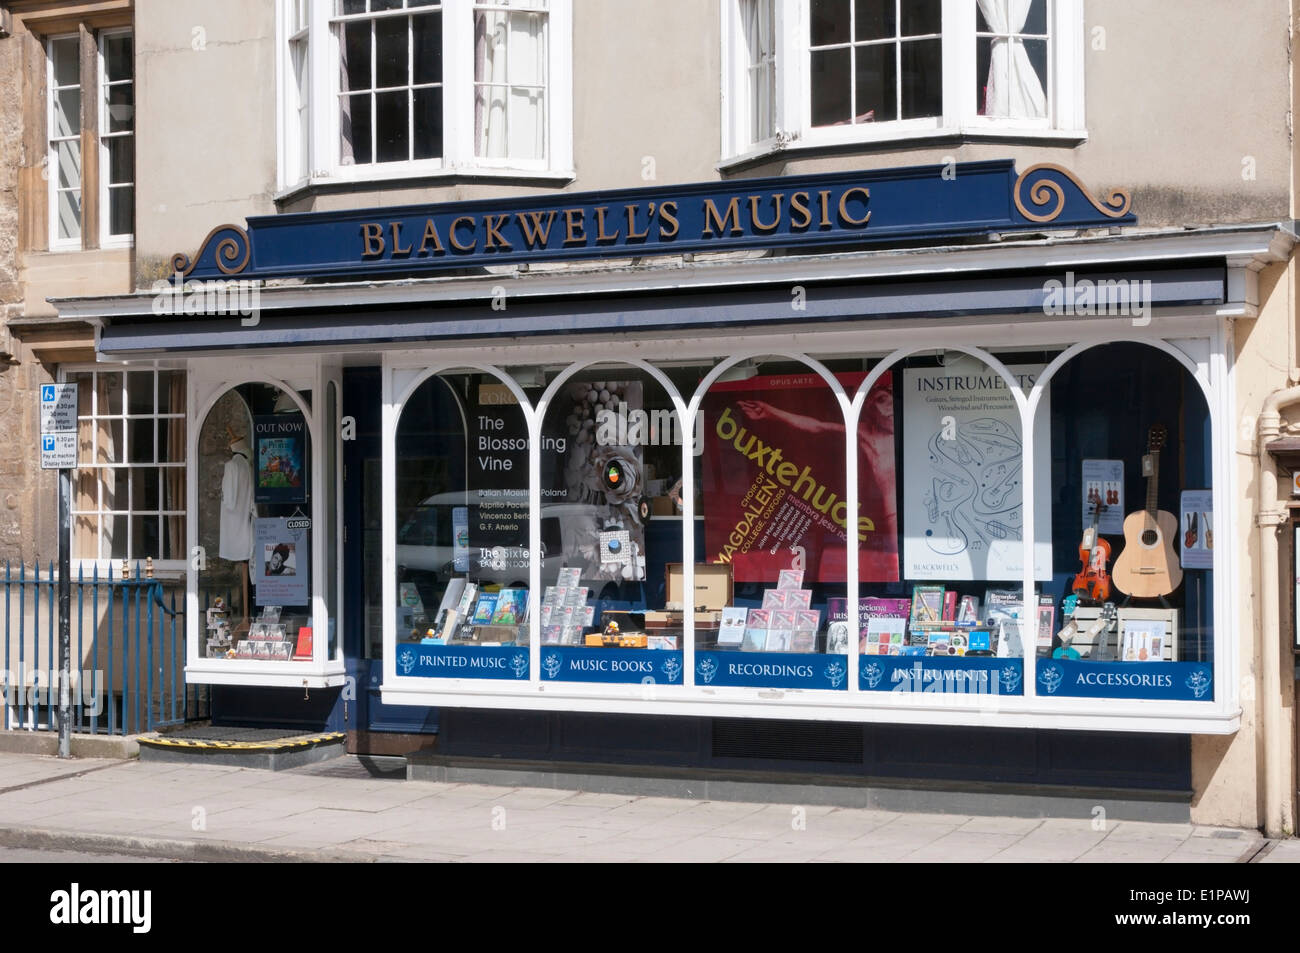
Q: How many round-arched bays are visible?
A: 6